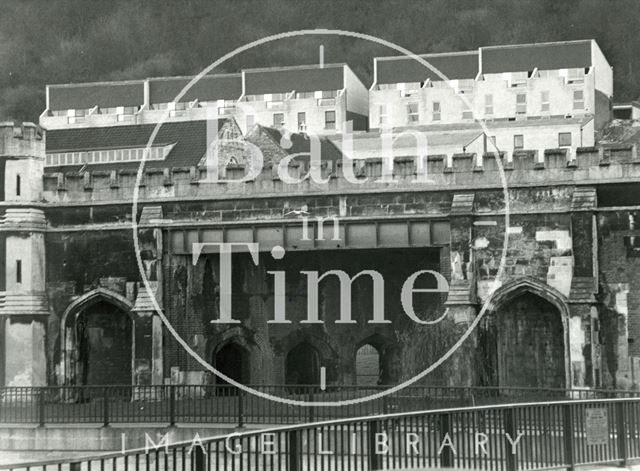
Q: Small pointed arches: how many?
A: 3